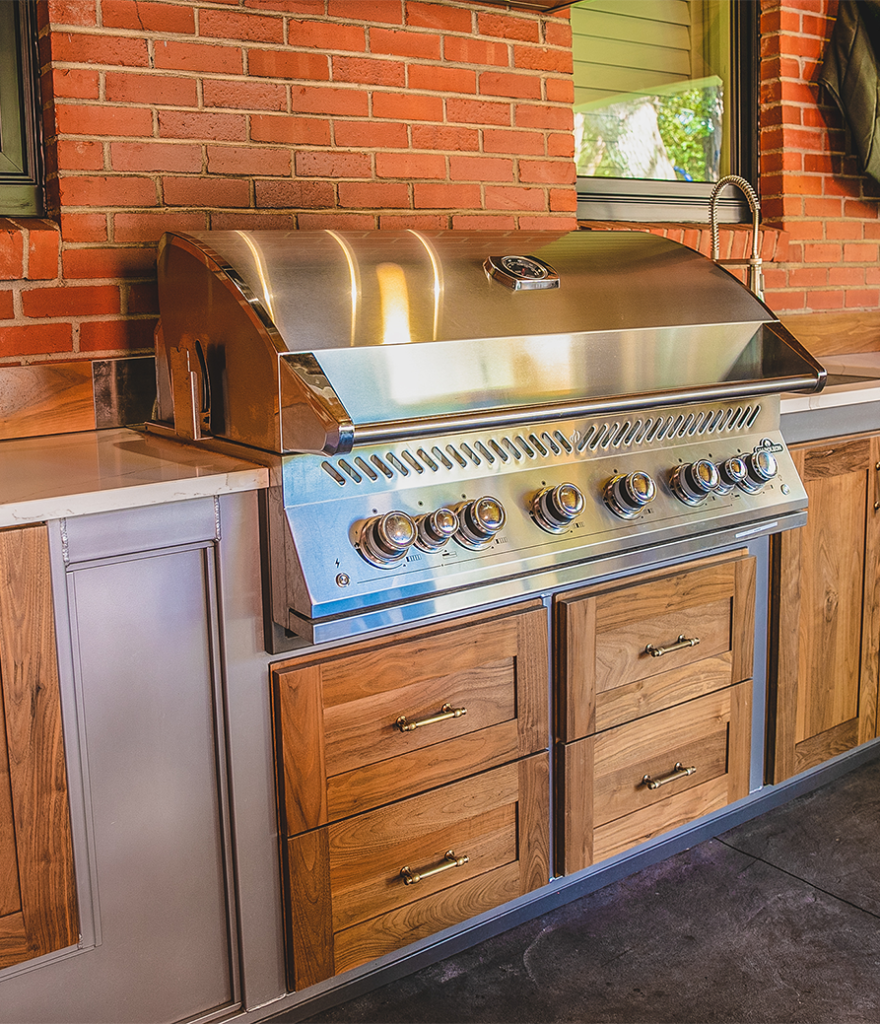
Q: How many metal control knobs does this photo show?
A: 8